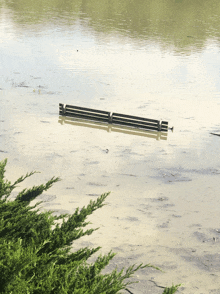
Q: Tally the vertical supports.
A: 3